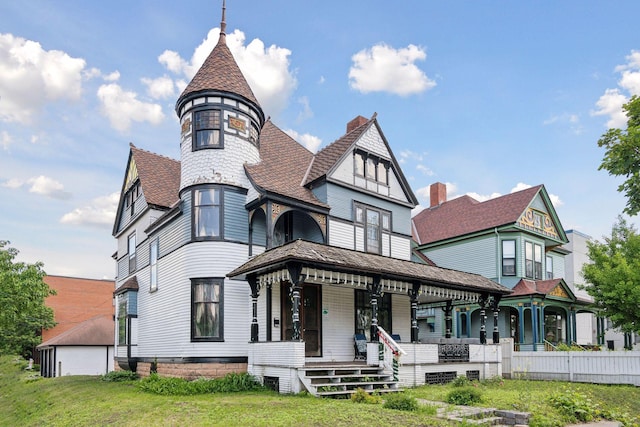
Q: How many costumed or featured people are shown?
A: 0